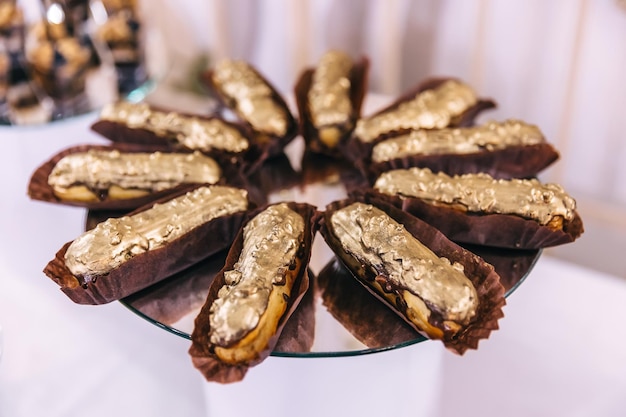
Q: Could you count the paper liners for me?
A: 10